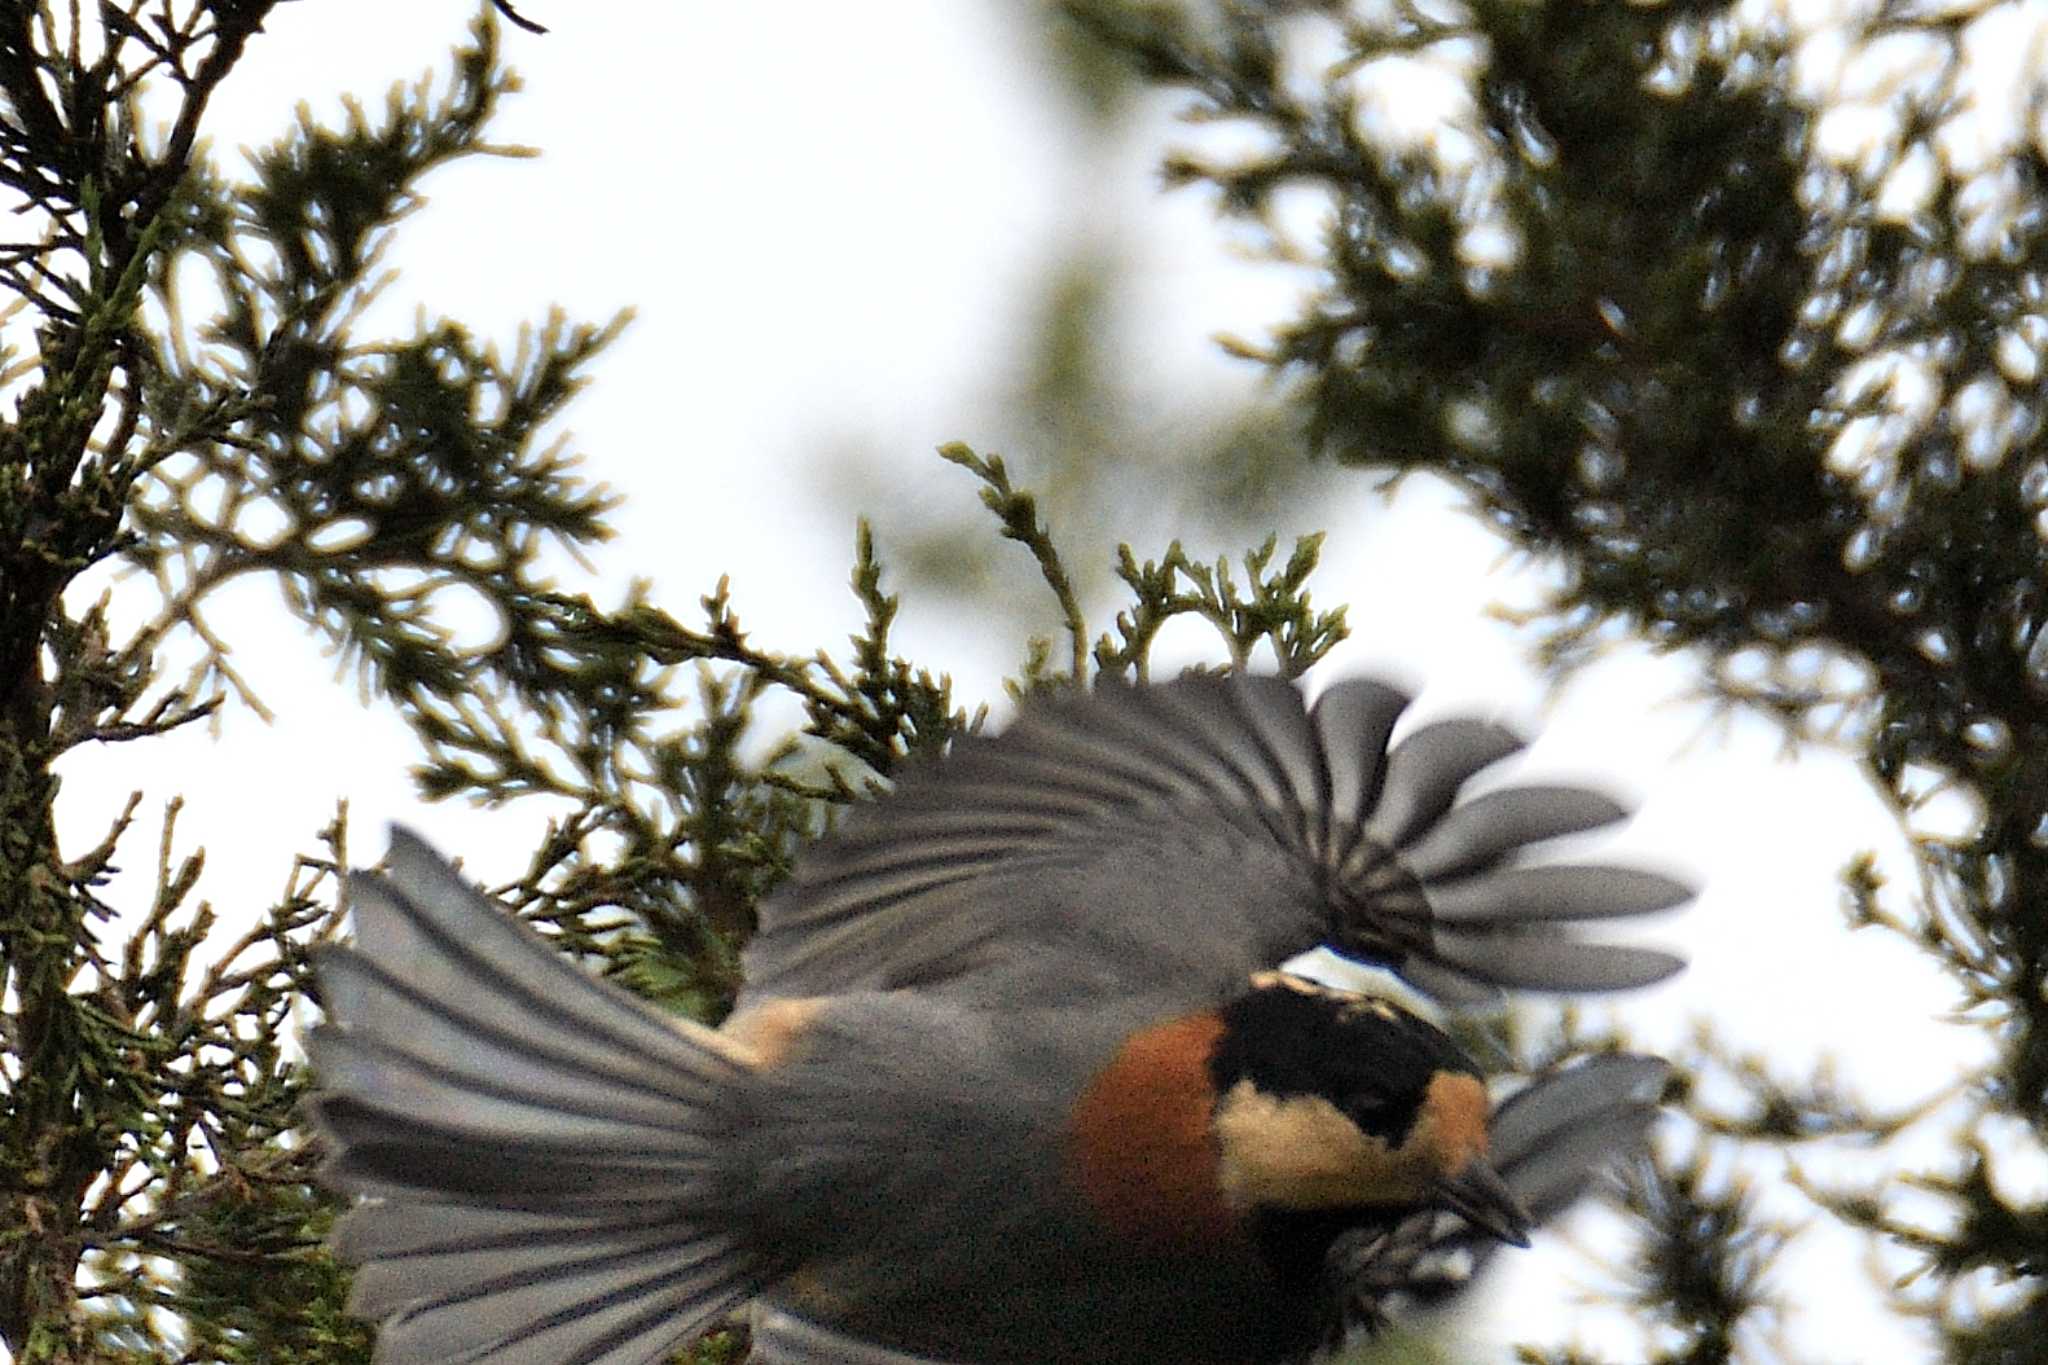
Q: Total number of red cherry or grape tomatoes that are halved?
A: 0